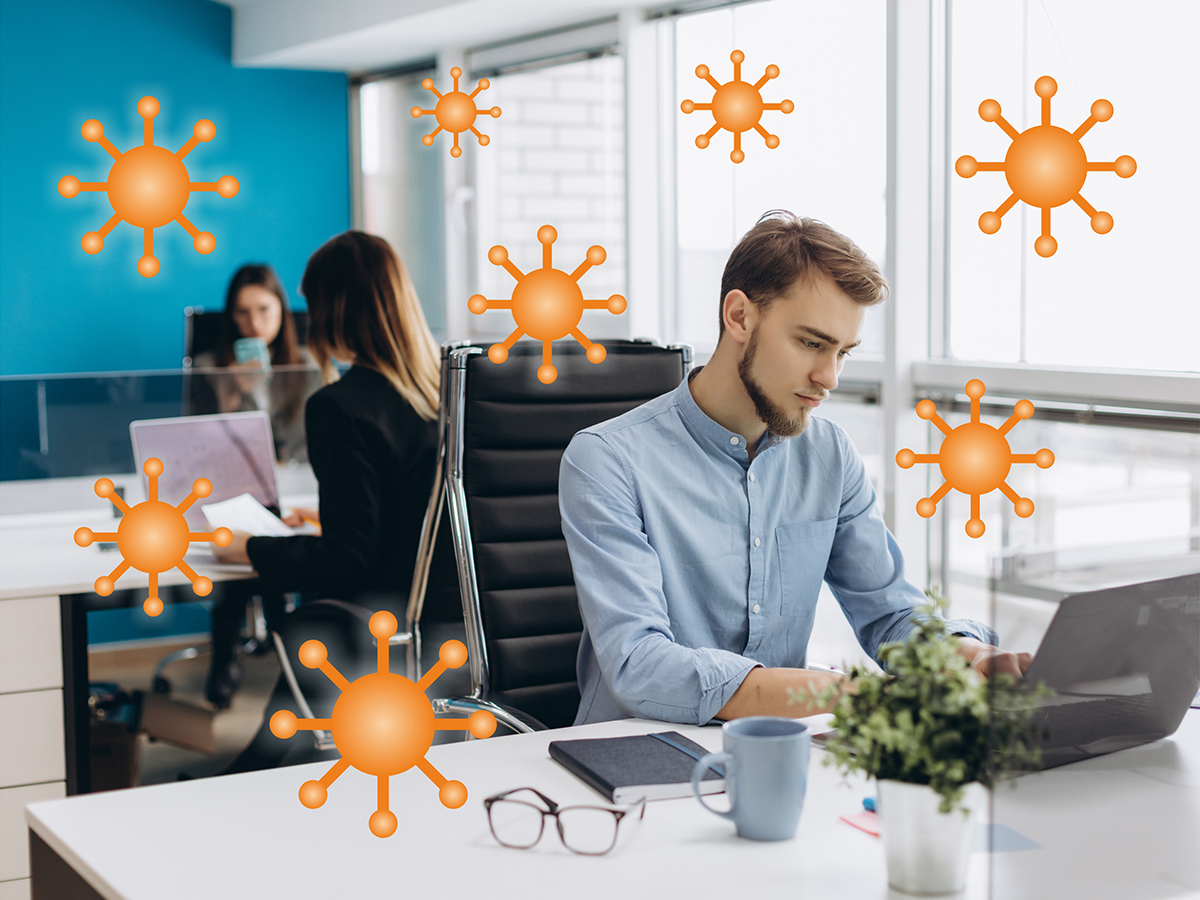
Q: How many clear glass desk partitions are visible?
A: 2